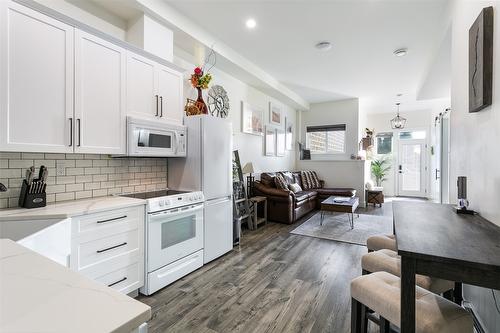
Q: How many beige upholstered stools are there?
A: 3